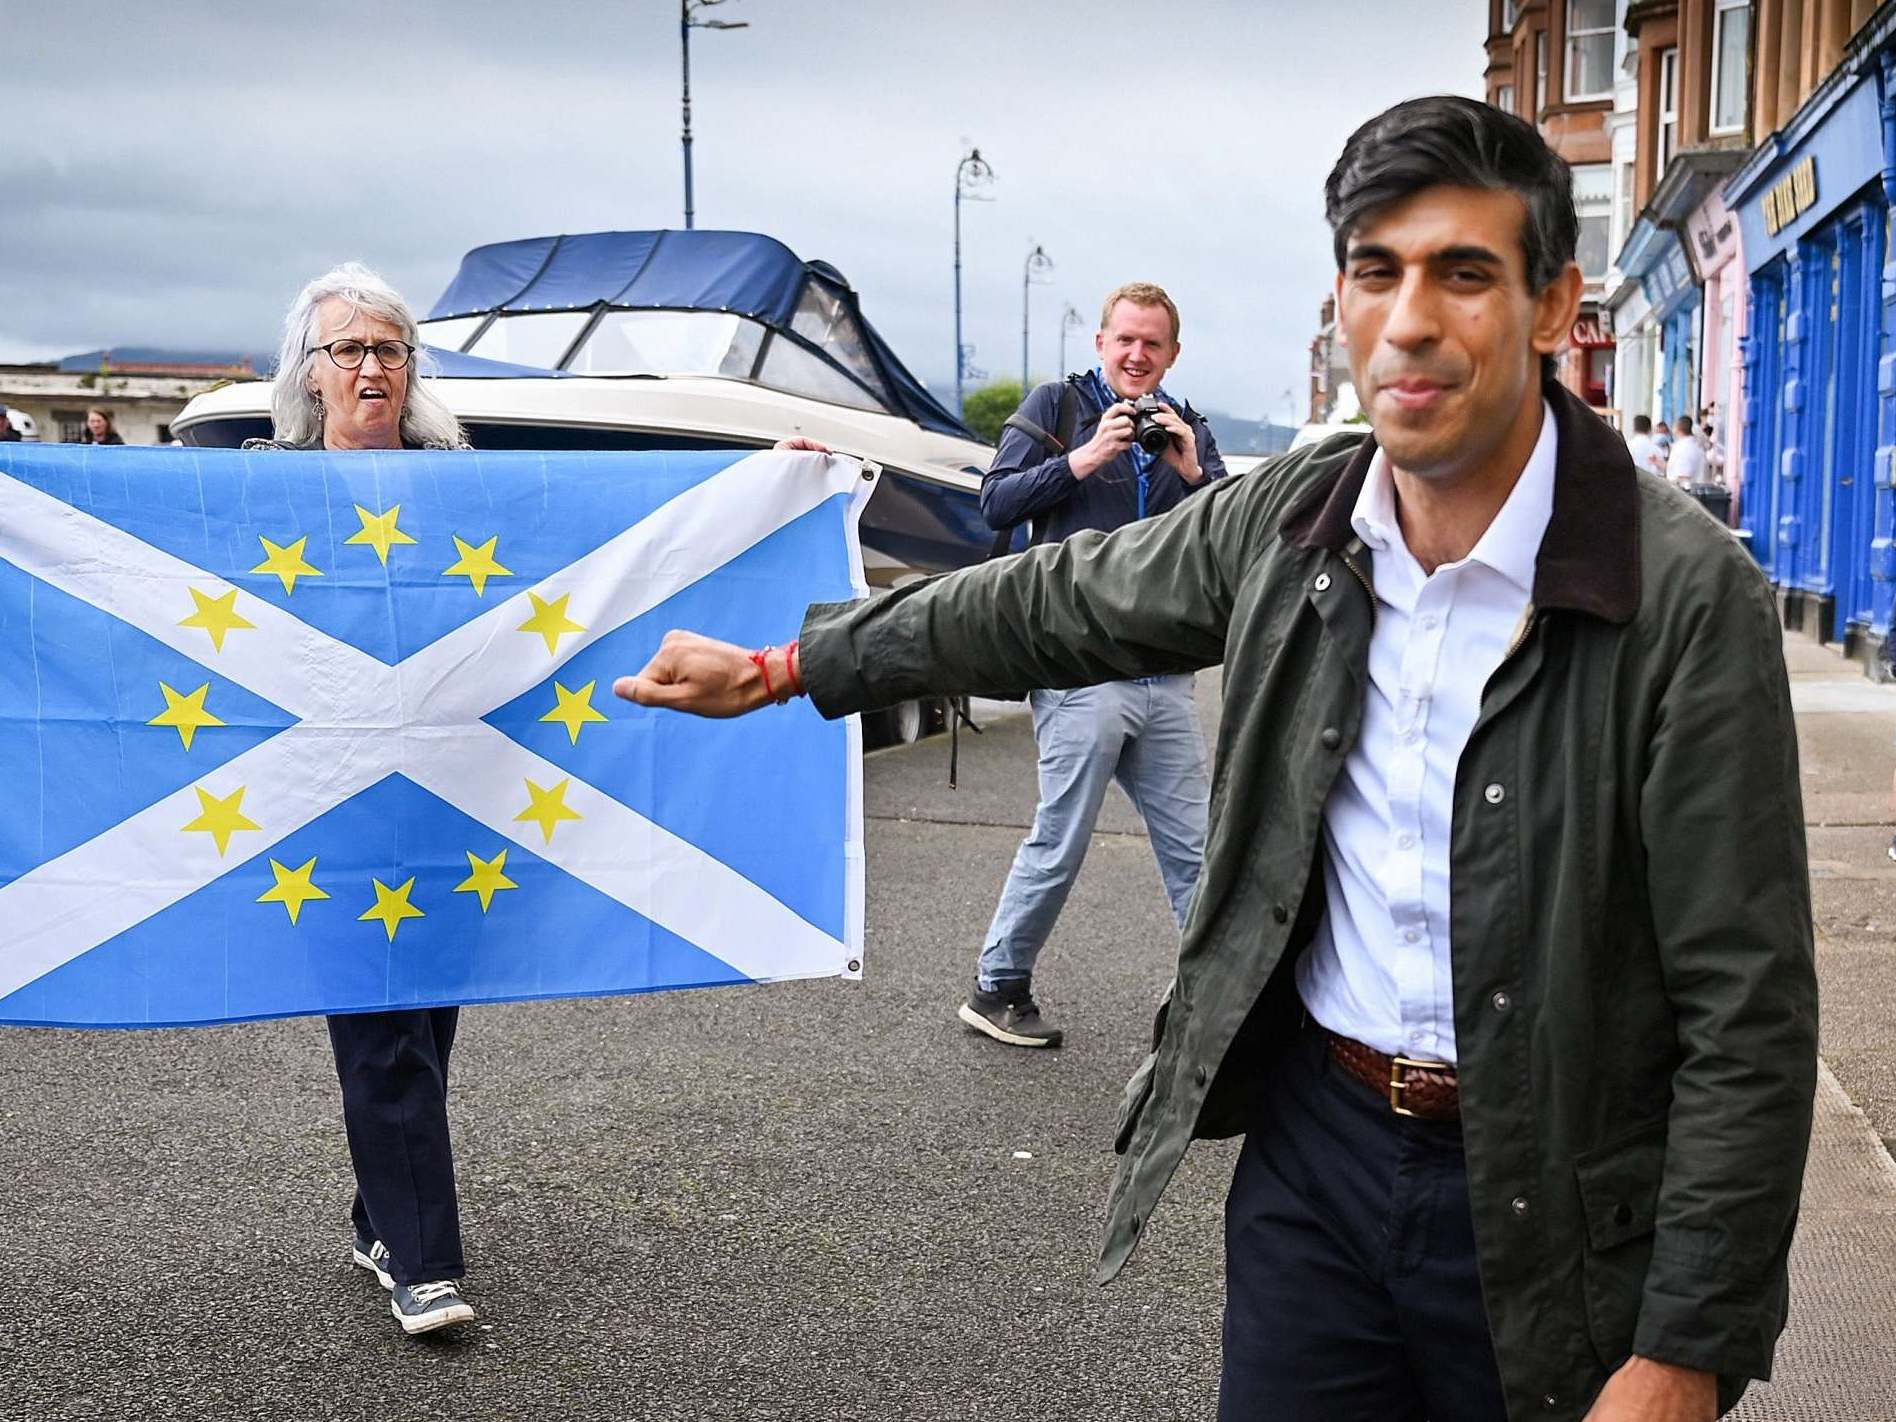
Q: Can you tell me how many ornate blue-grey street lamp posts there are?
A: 4